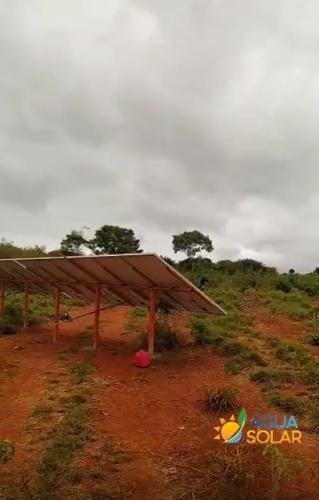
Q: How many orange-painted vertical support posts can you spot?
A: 5